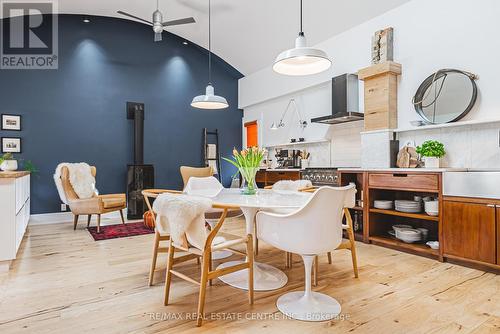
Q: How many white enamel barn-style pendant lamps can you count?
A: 2